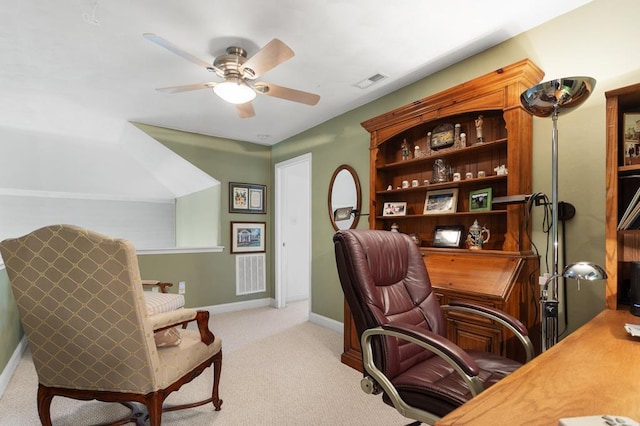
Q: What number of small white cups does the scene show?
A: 6